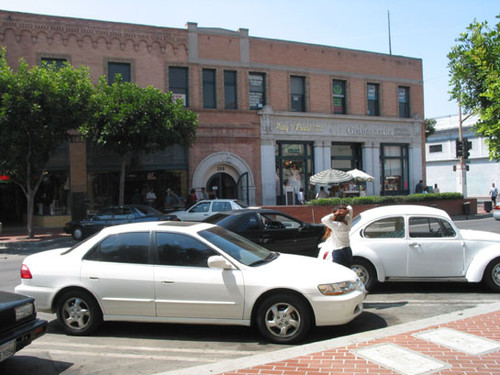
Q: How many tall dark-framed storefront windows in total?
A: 3